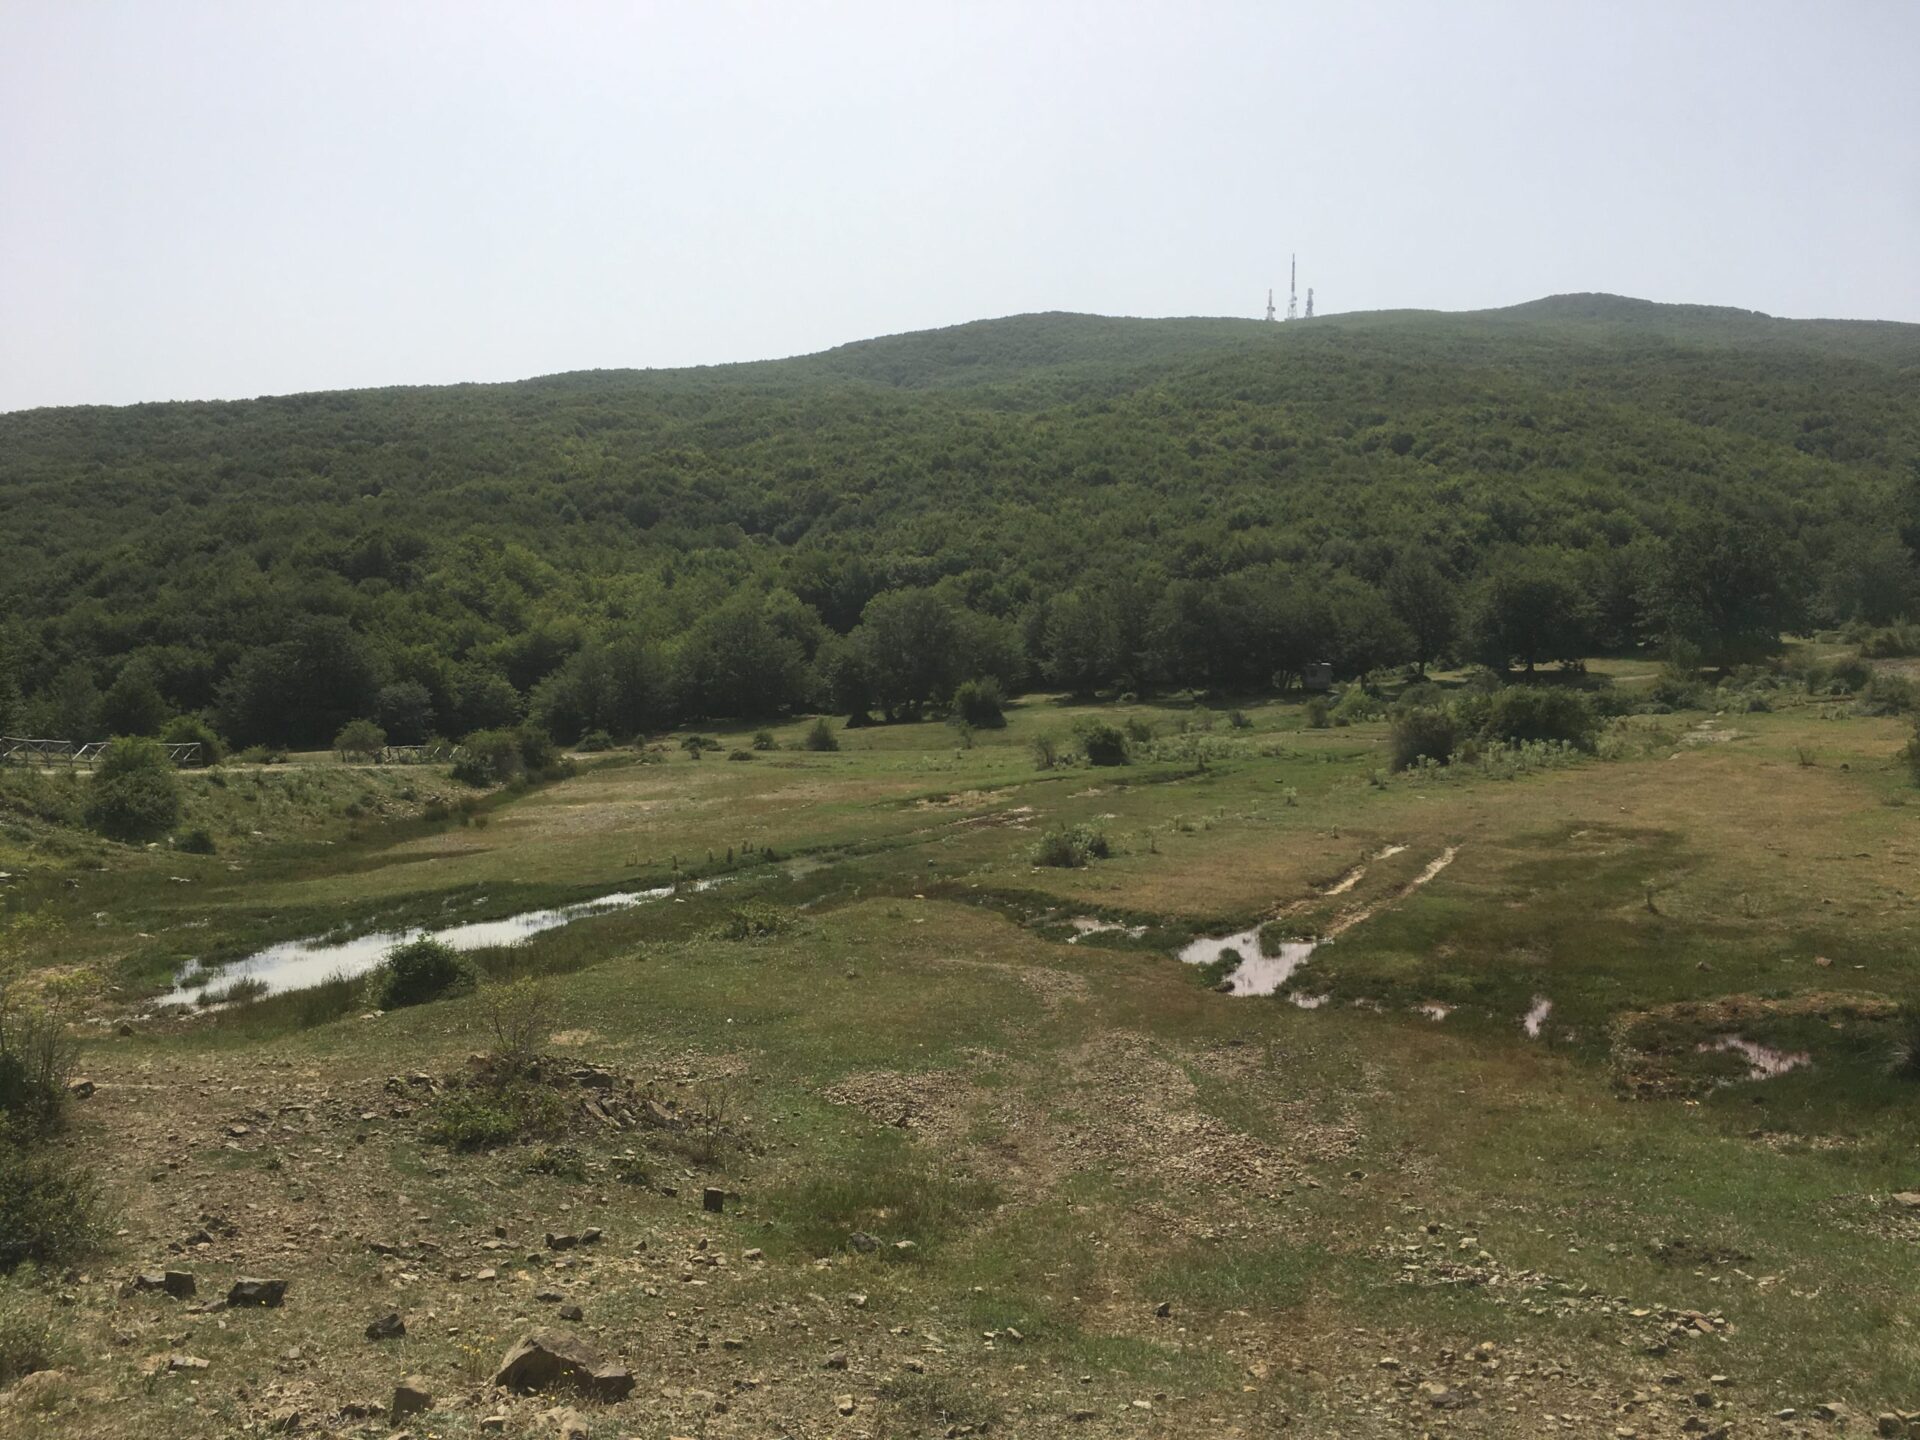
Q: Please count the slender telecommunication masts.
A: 3